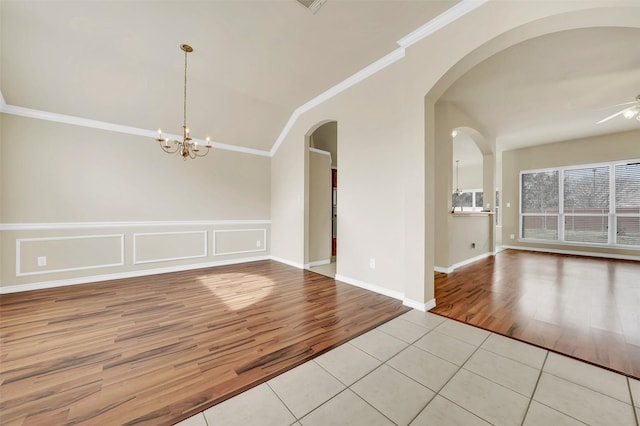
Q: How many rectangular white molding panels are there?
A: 3